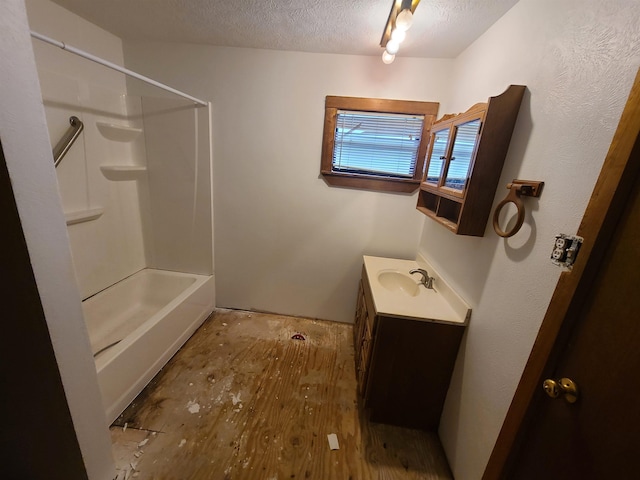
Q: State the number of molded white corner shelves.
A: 2